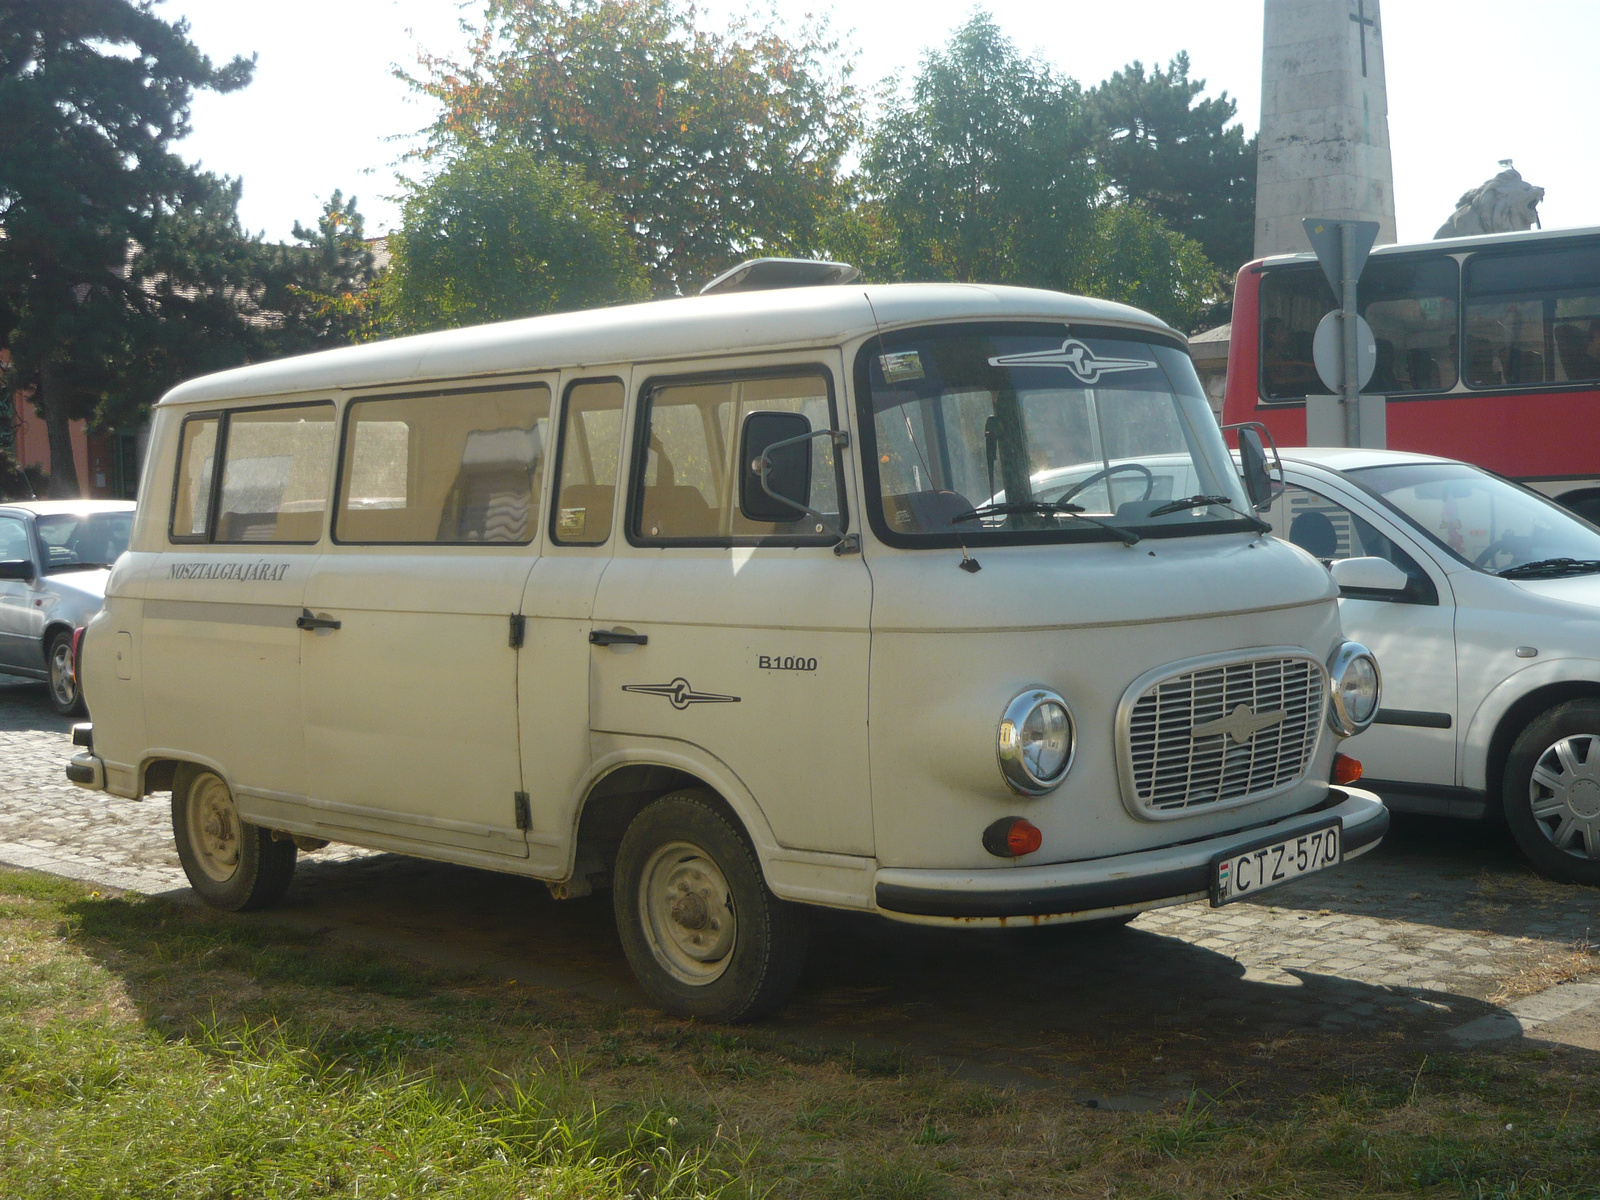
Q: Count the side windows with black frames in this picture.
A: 4